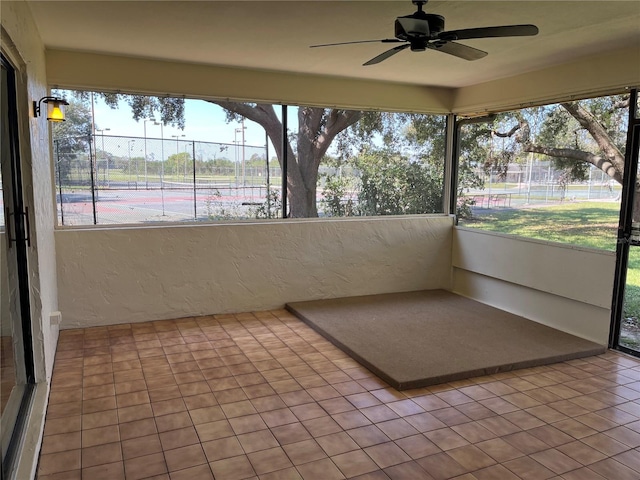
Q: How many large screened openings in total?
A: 3